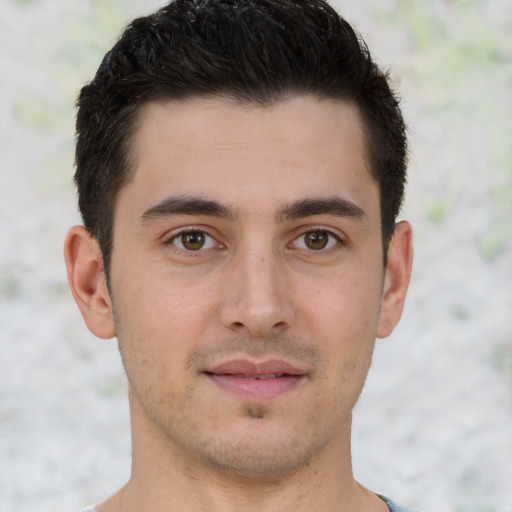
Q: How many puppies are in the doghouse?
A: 0